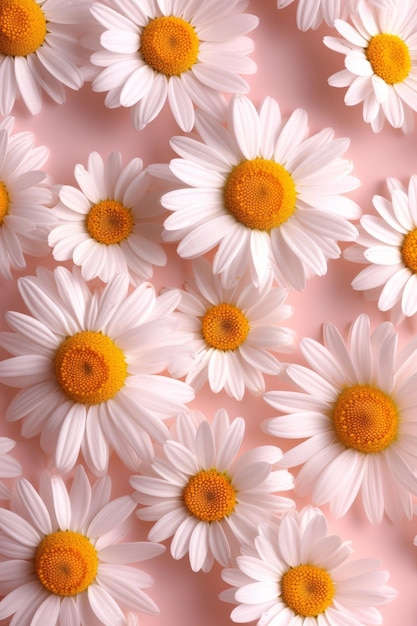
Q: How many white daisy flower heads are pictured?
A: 13